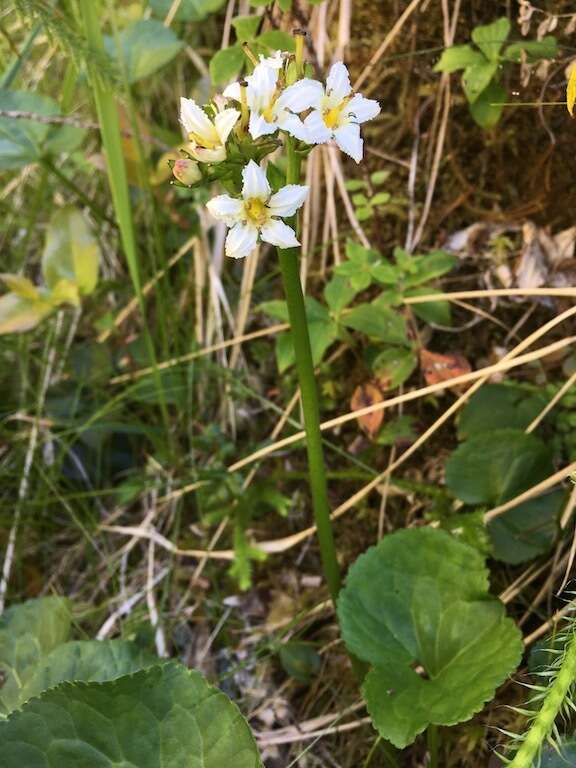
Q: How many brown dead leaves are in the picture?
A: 2